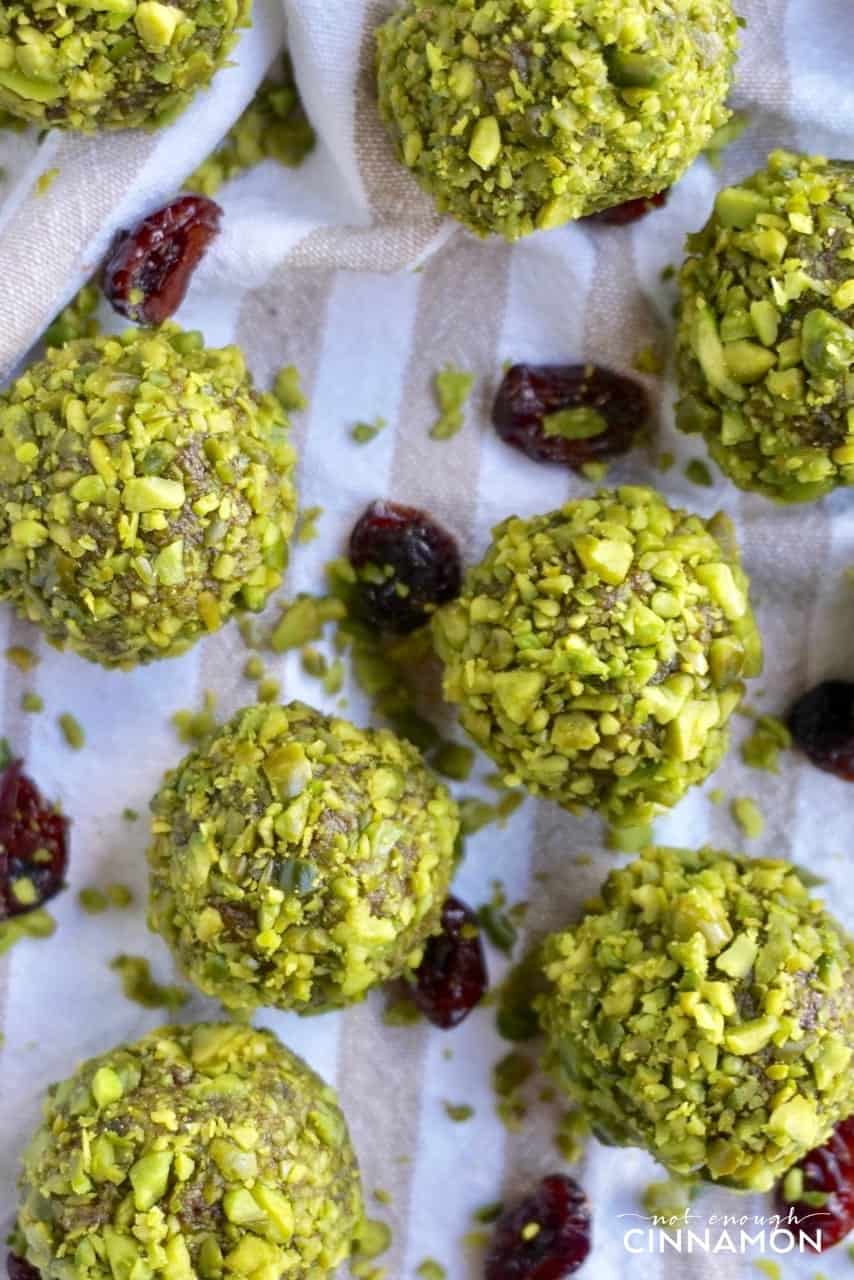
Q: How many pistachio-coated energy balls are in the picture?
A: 8